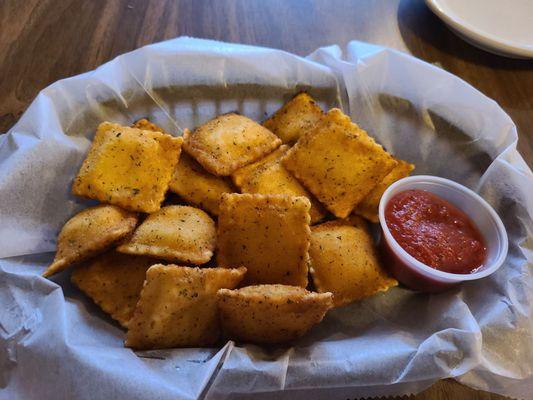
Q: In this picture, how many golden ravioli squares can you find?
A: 15